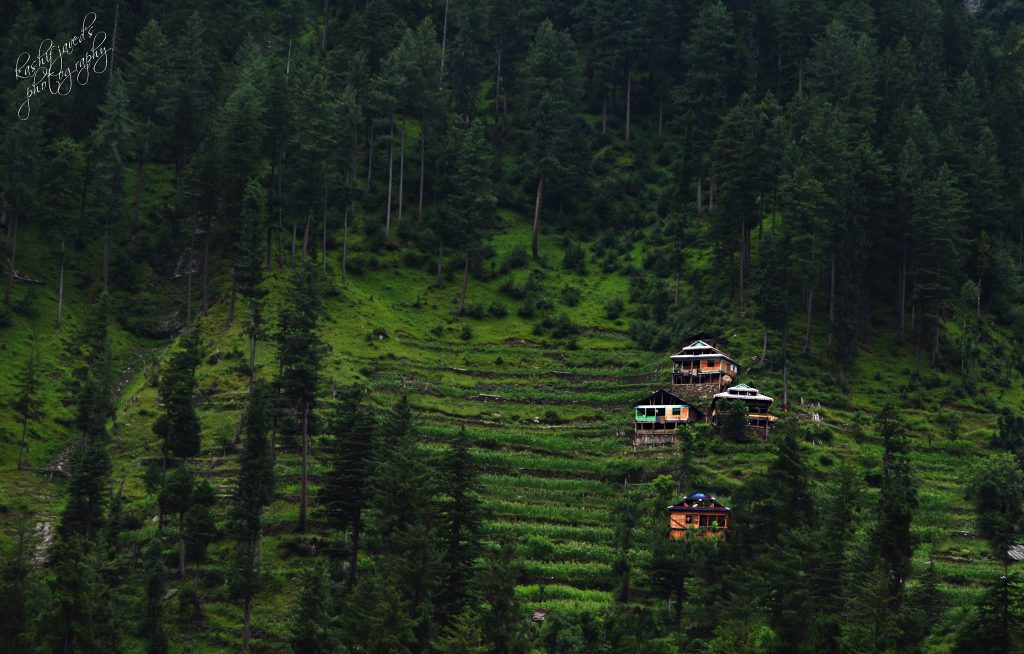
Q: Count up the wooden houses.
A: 4